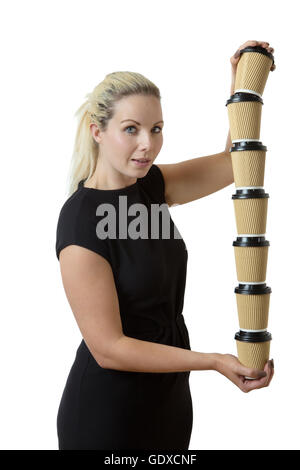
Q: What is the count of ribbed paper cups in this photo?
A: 7